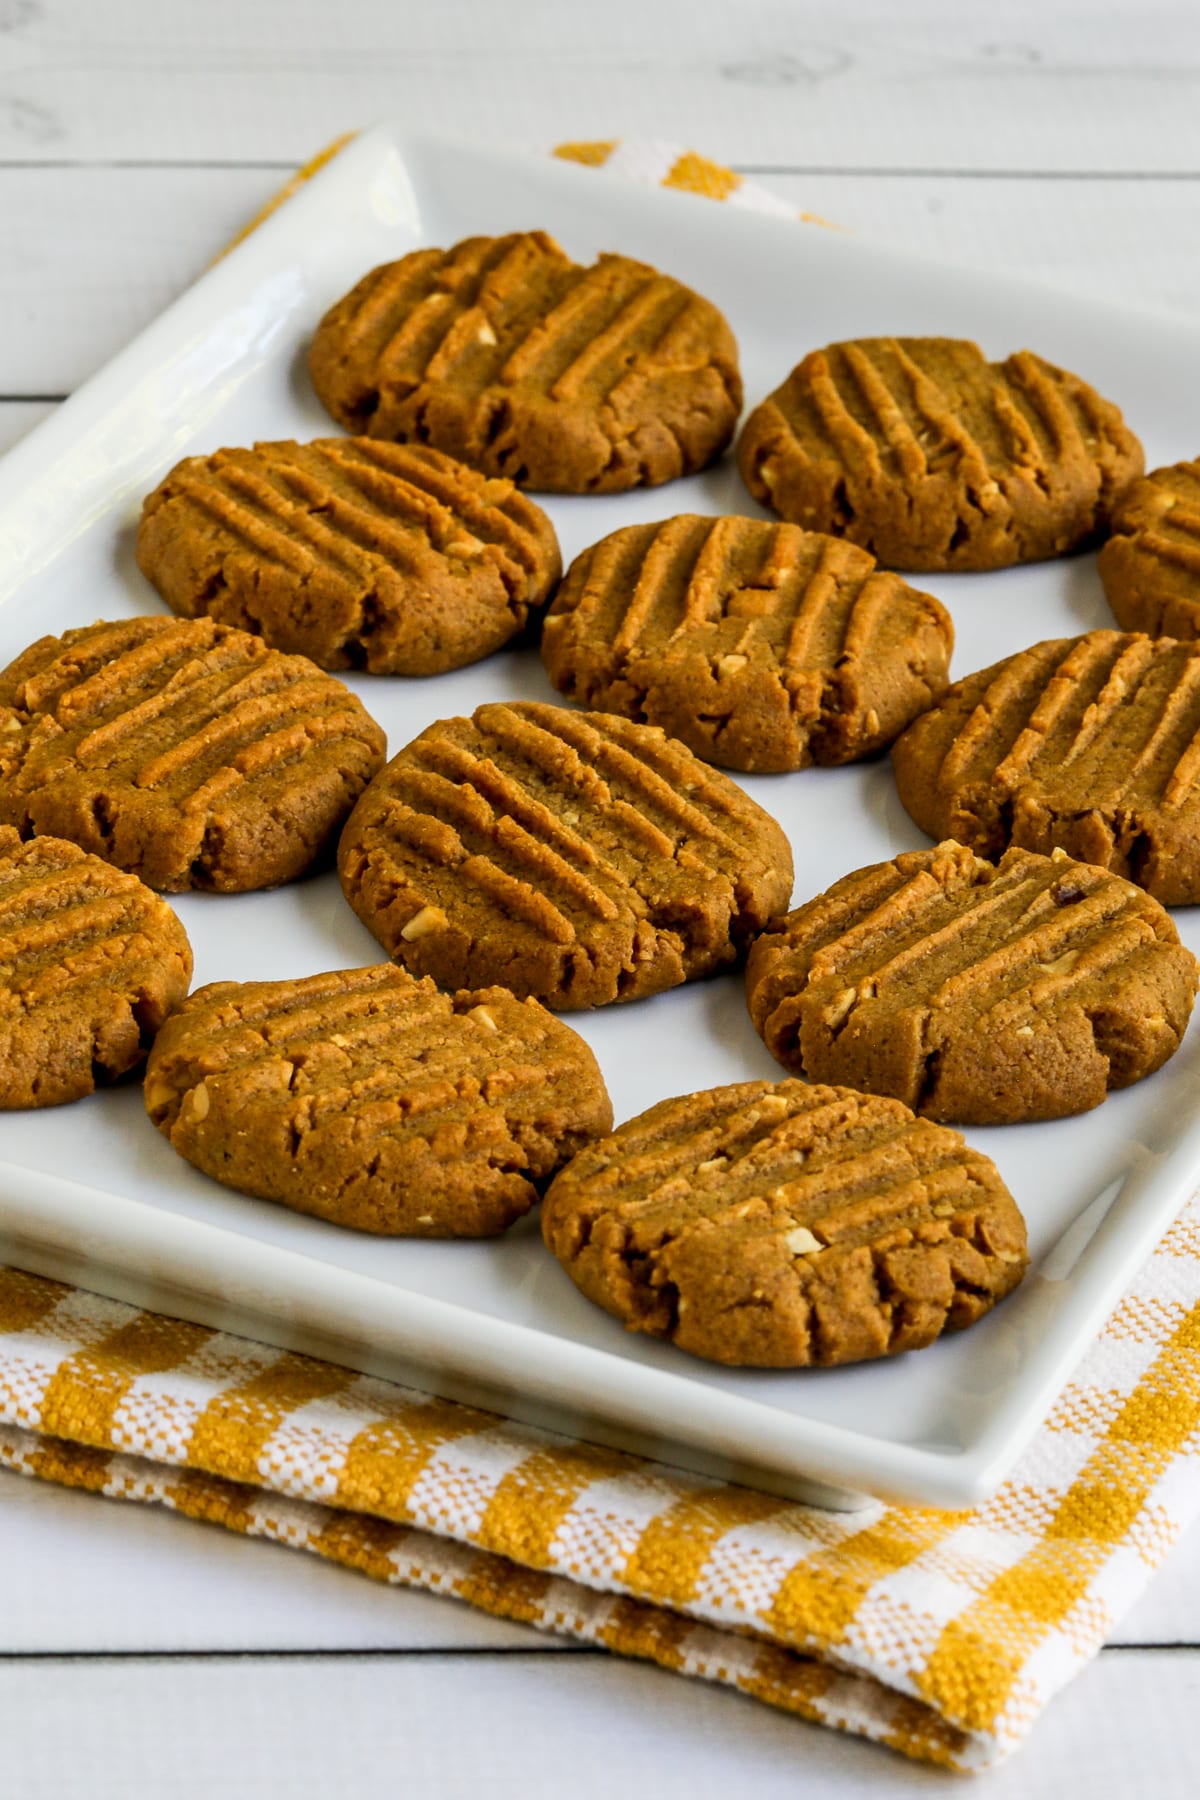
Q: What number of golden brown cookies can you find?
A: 12